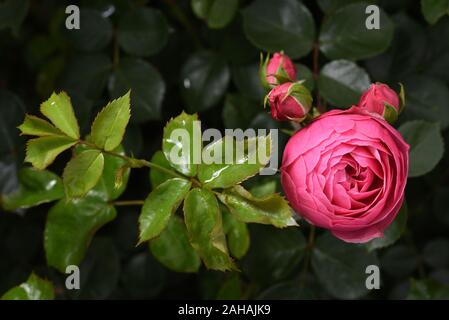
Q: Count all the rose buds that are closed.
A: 3